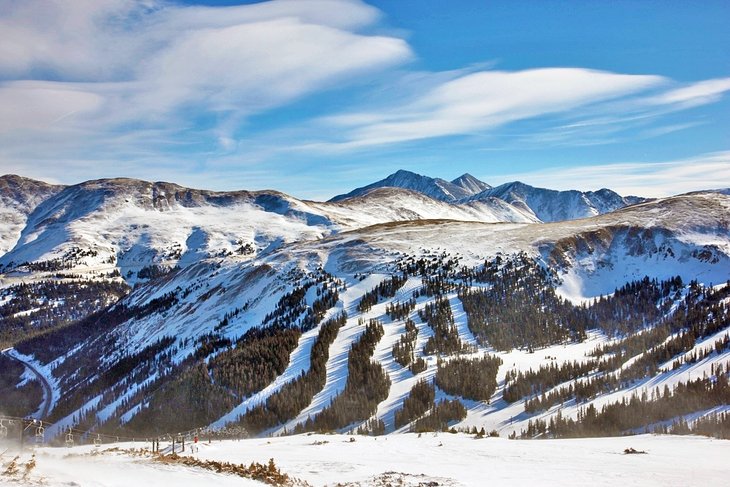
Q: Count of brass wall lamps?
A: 0